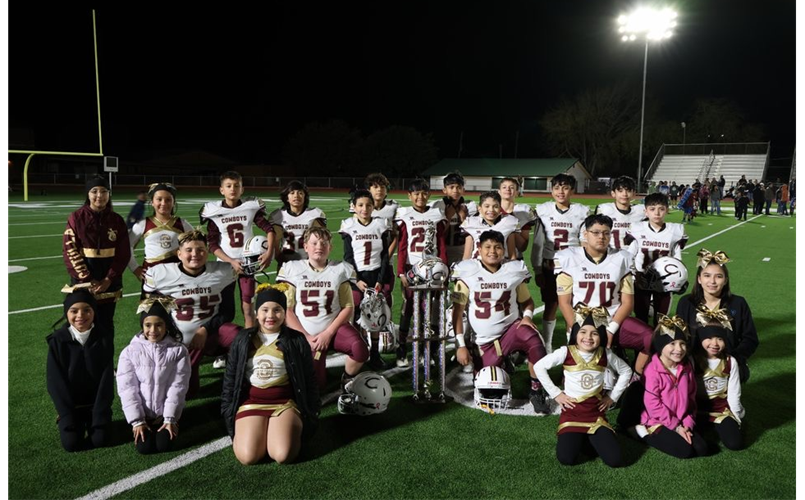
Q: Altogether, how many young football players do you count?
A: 15